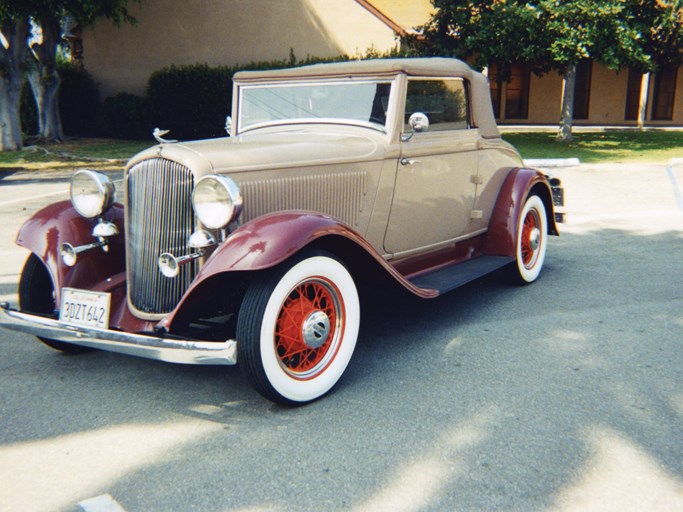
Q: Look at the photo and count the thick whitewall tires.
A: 2